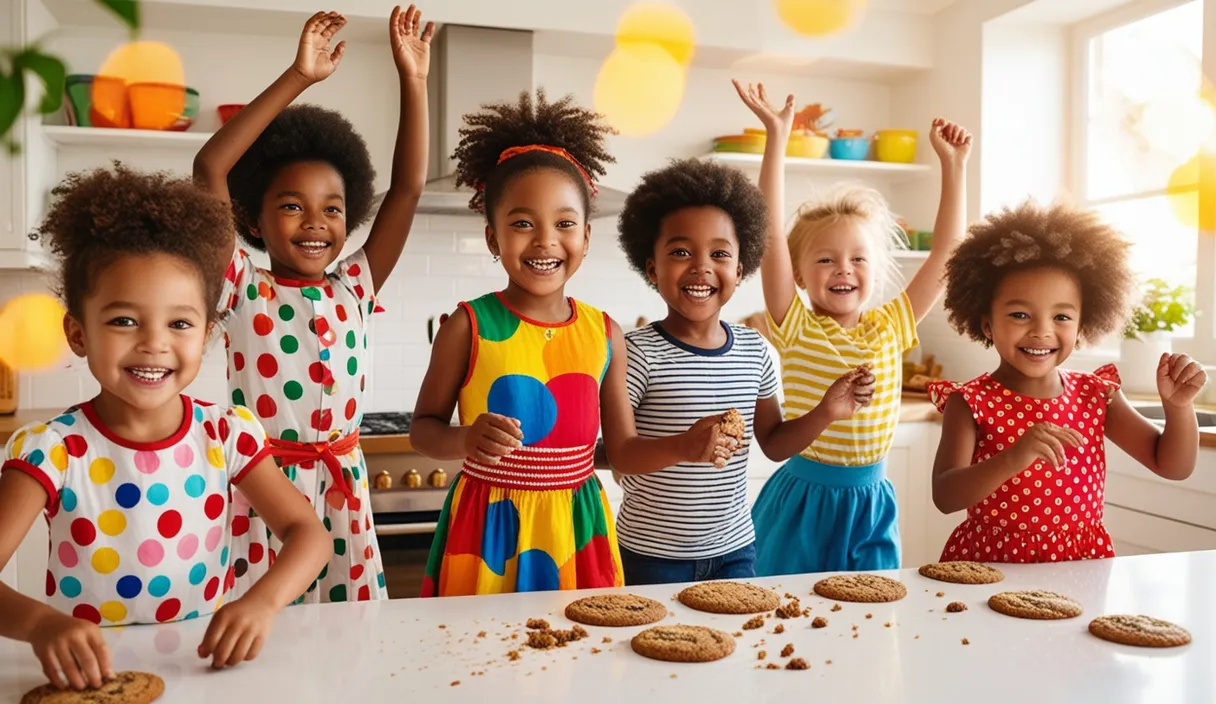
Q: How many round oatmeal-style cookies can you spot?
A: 8